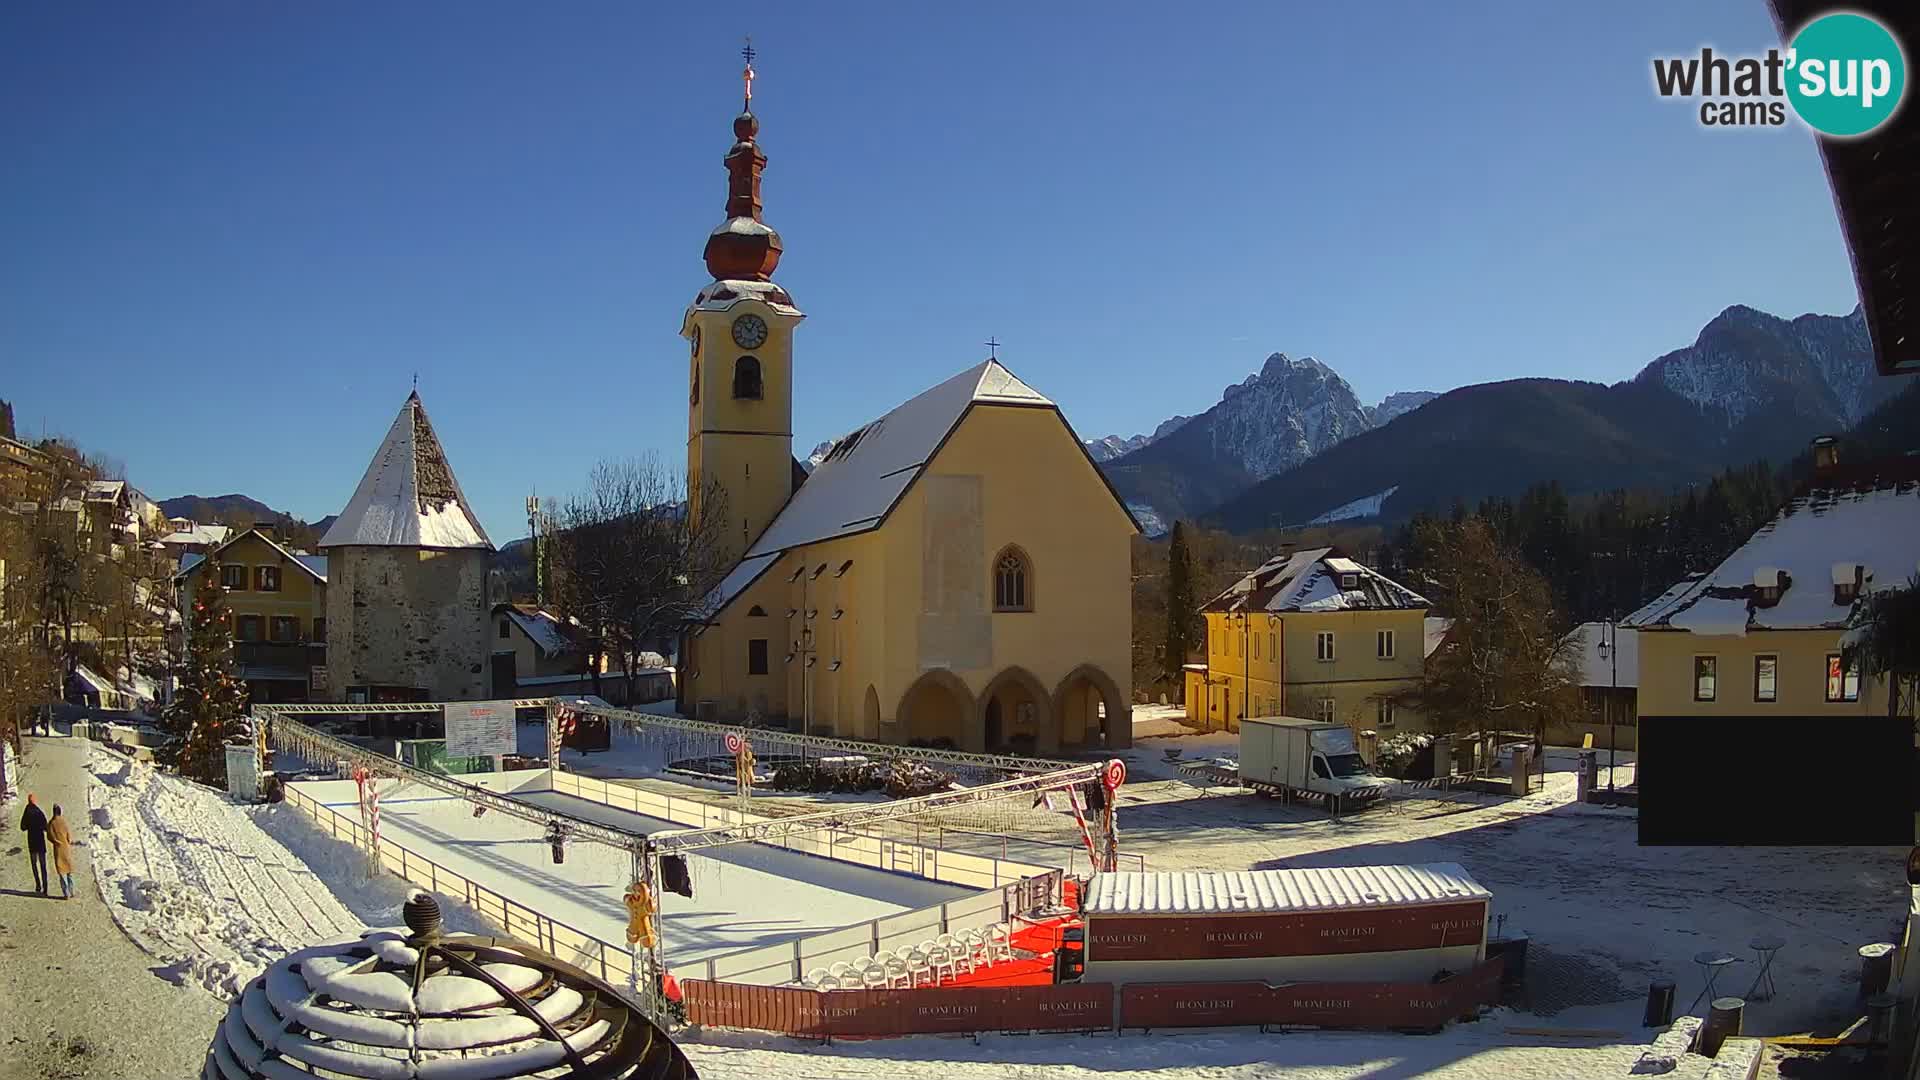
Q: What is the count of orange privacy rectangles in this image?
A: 0